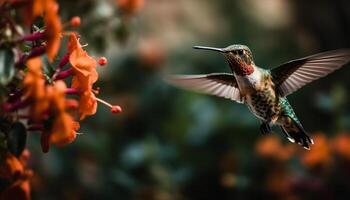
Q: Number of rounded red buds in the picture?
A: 3